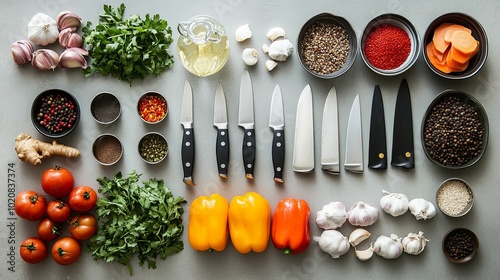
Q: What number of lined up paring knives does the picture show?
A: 4